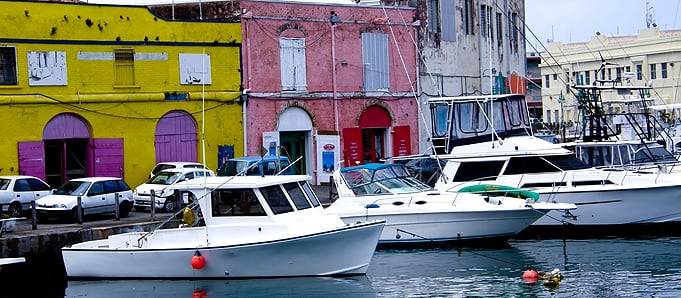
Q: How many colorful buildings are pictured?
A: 2